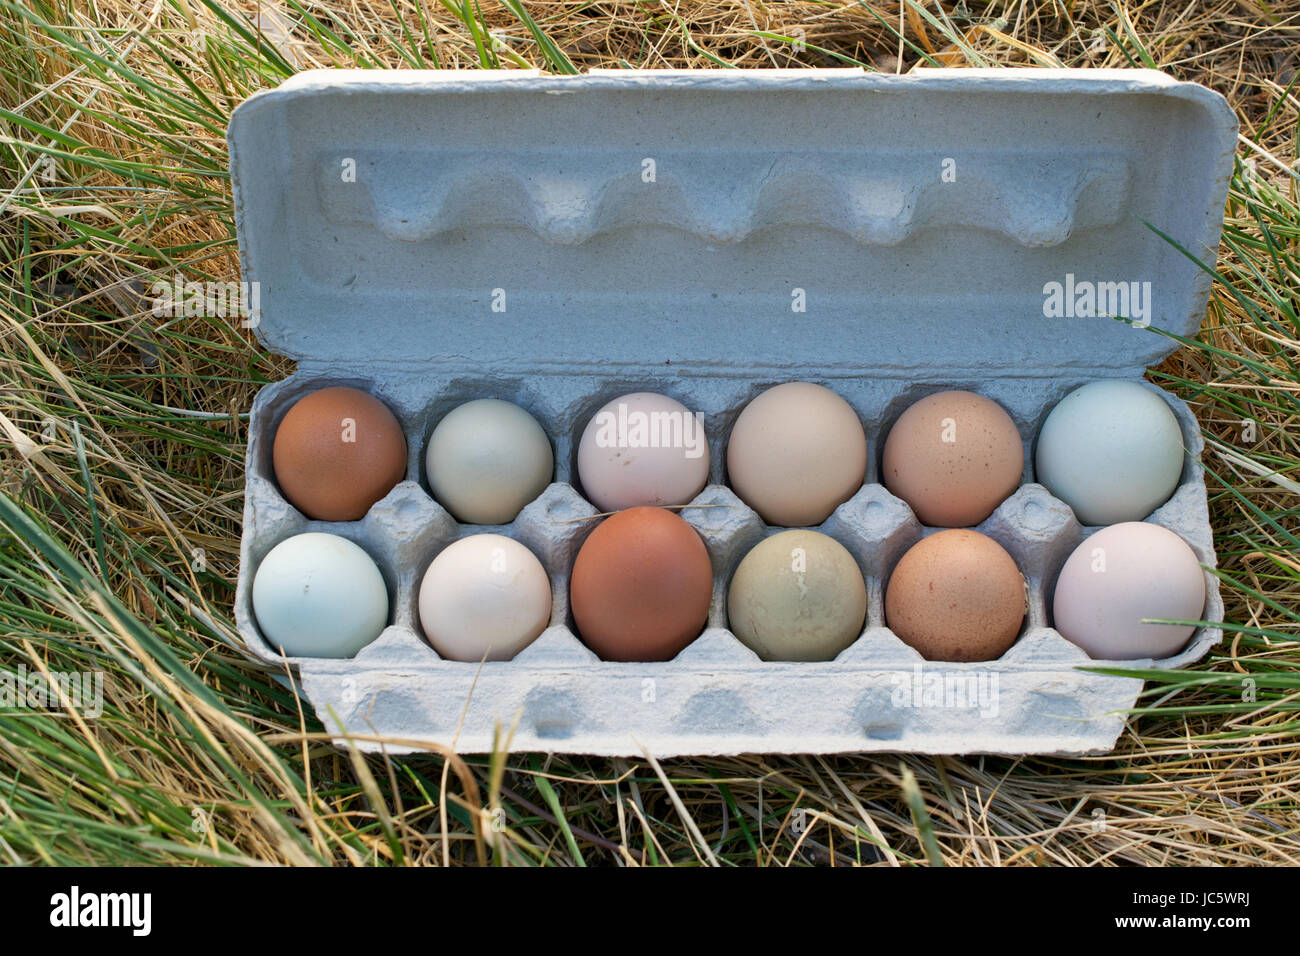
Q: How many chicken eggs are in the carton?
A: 12